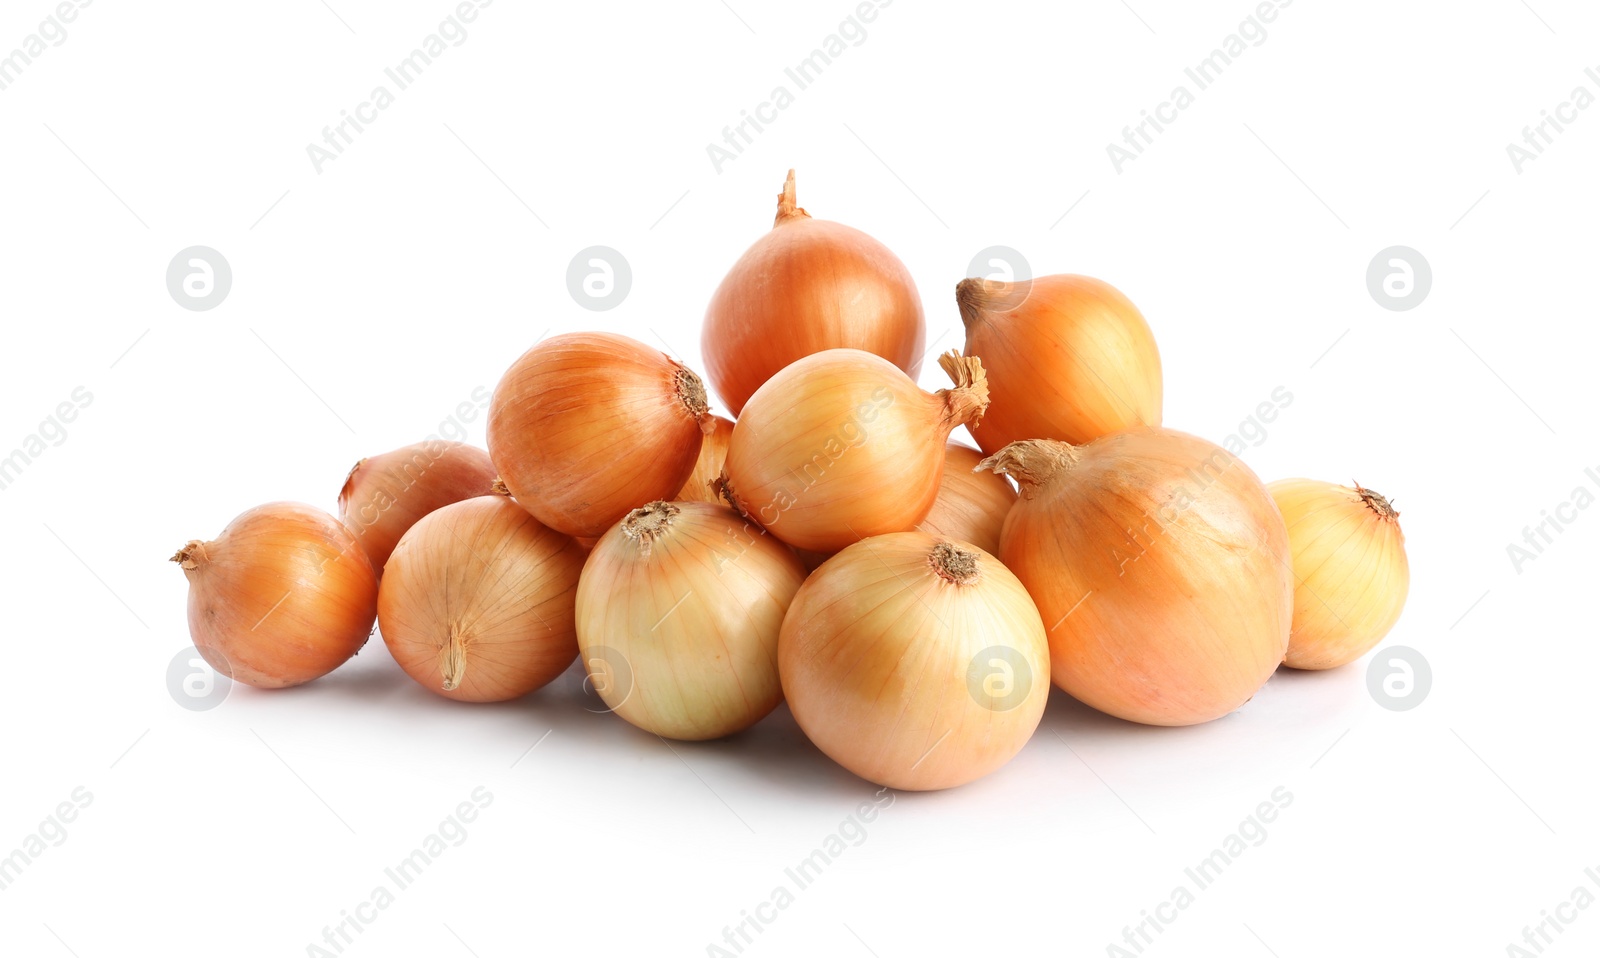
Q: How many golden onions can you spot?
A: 13